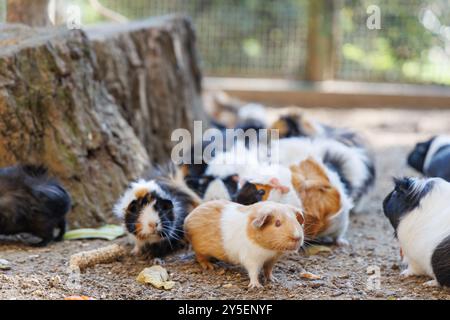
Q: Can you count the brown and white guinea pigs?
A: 2